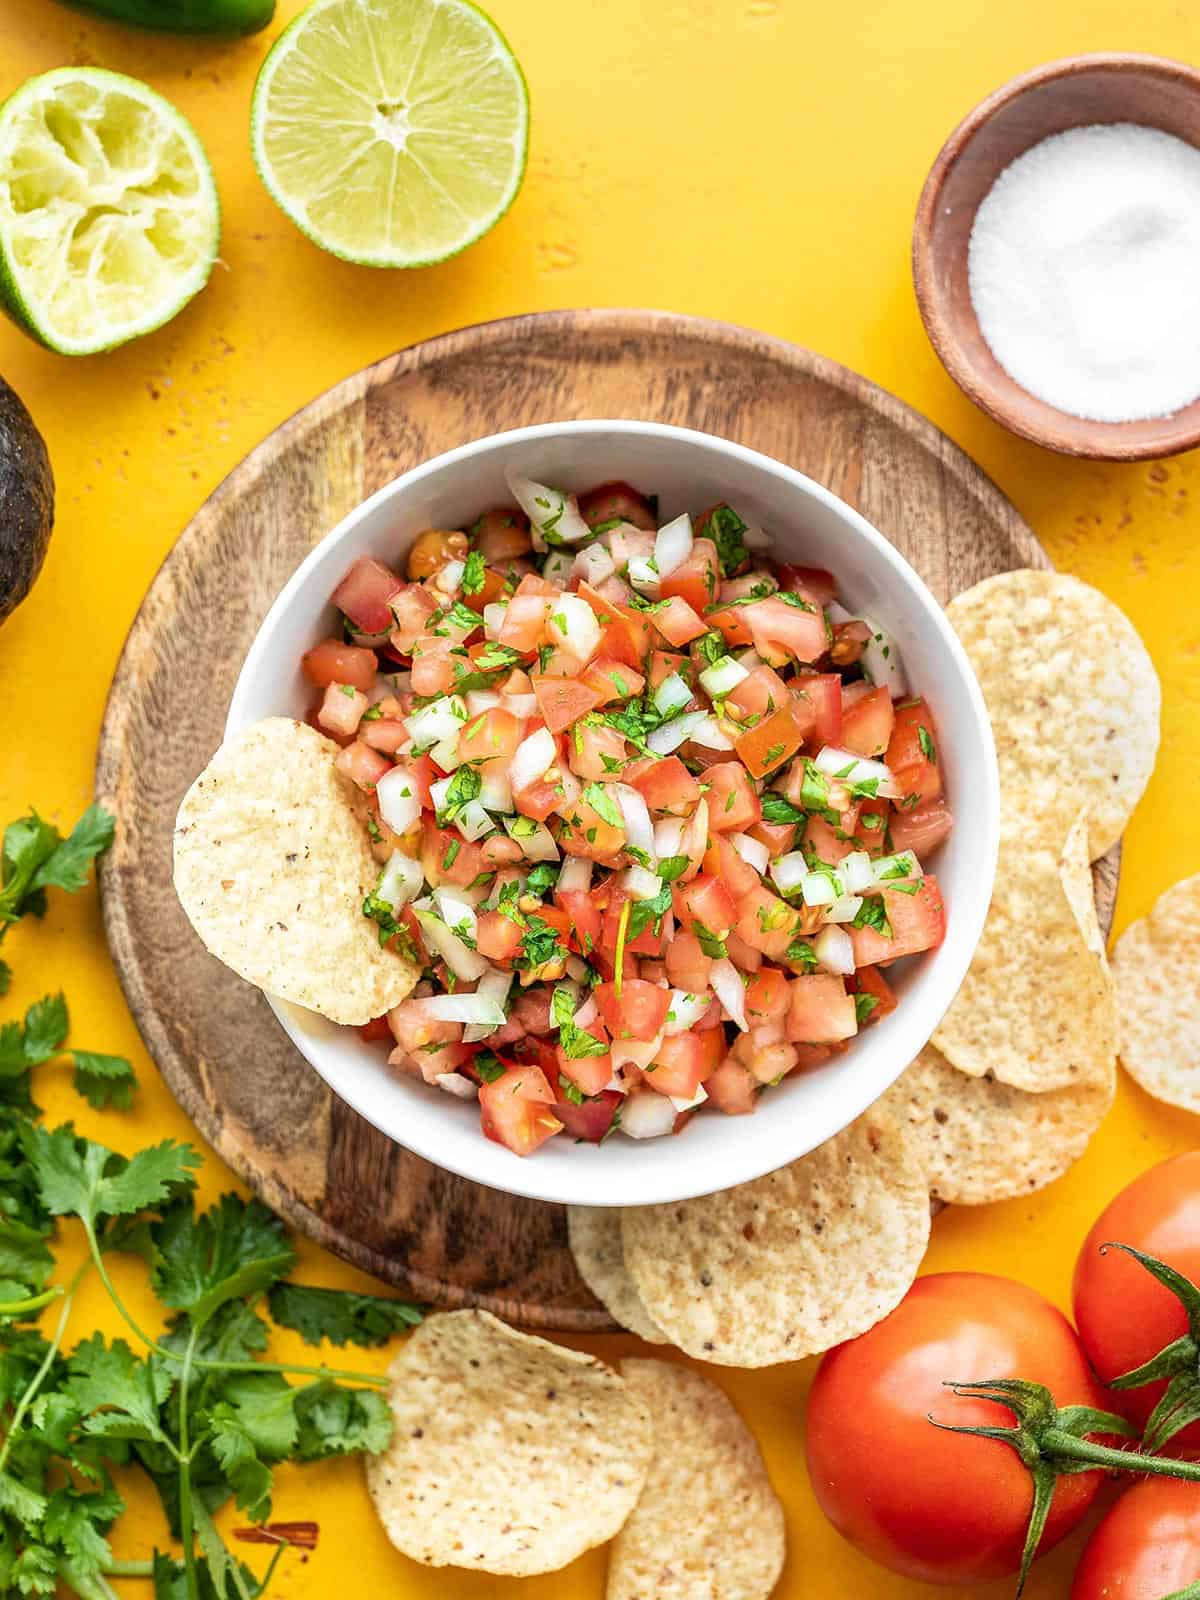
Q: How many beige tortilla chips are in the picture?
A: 9